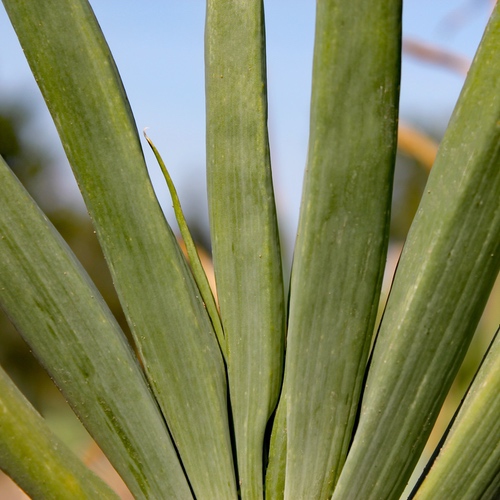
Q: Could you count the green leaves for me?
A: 8